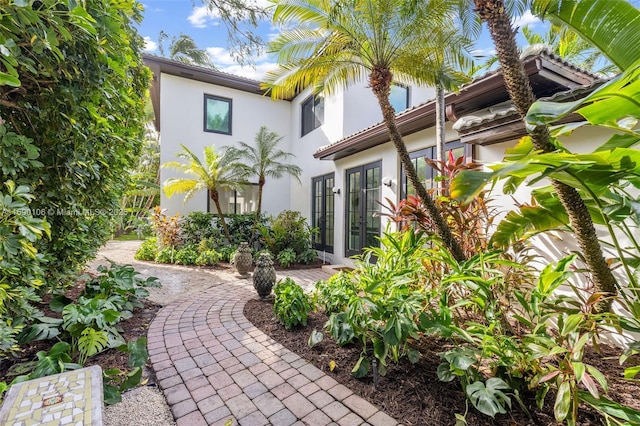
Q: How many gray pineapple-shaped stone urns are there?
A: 2